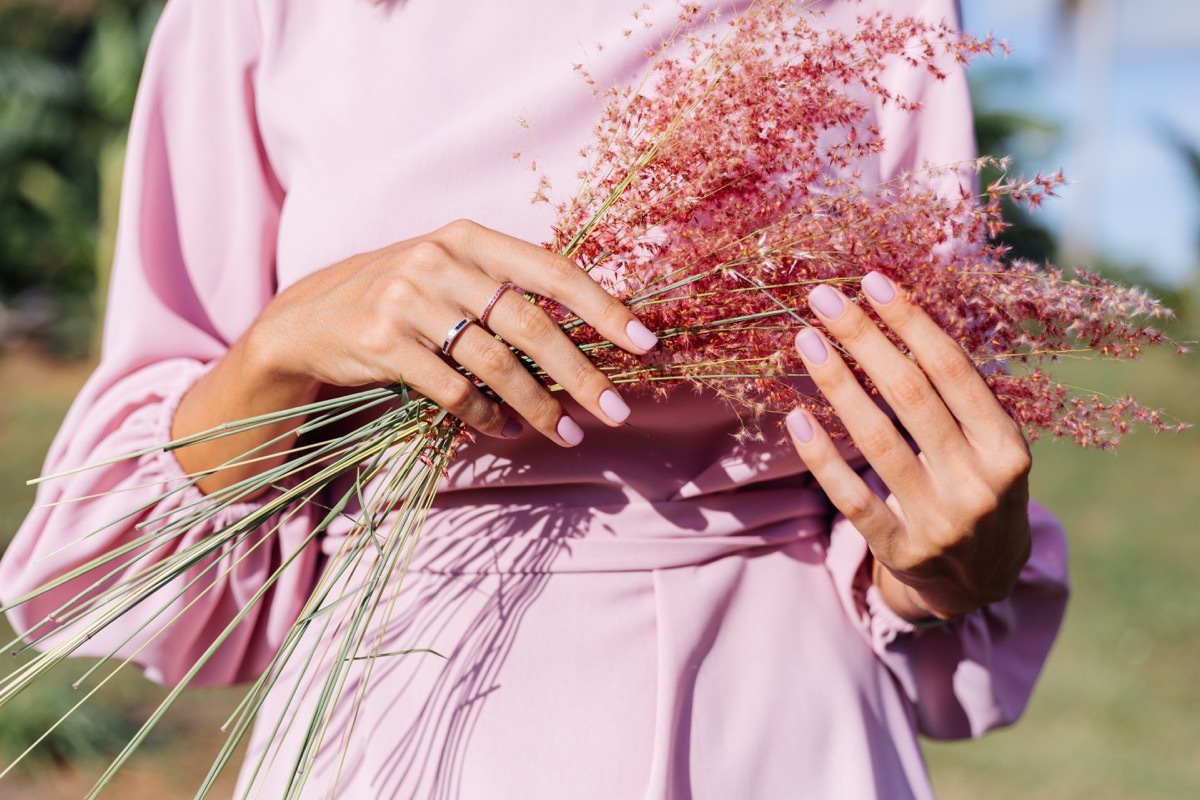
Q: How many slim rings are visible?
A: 2